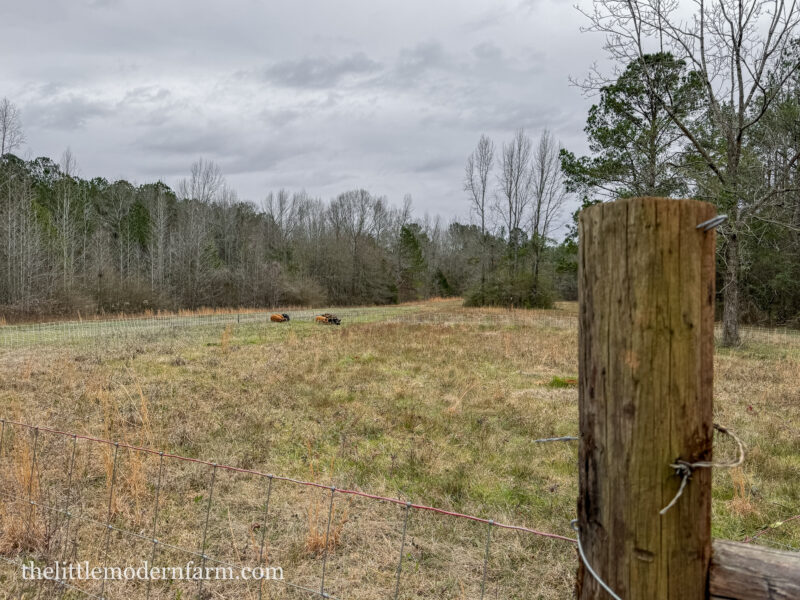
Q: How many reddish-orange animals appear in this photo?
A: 2